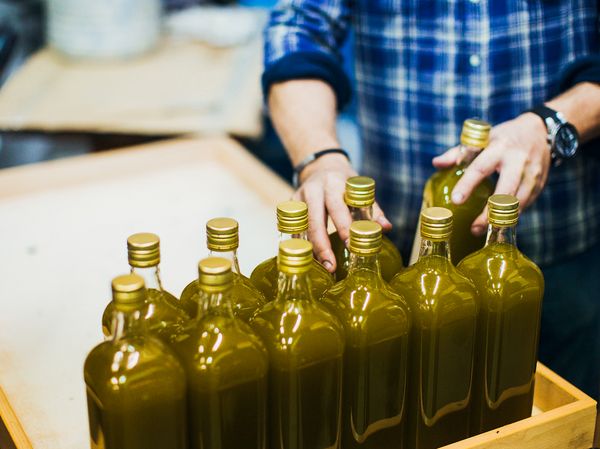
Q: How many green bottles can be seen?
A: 11